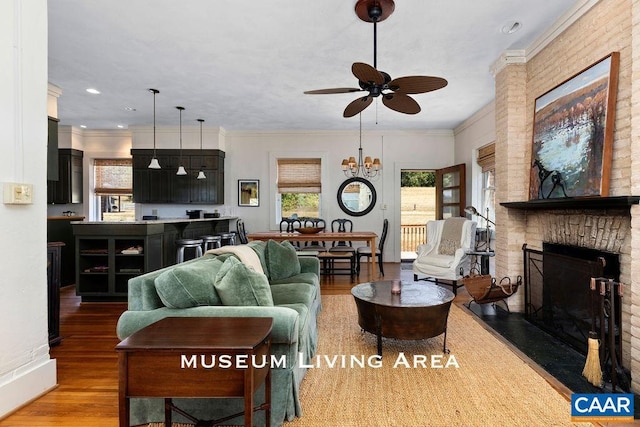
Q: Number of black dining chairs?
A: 5